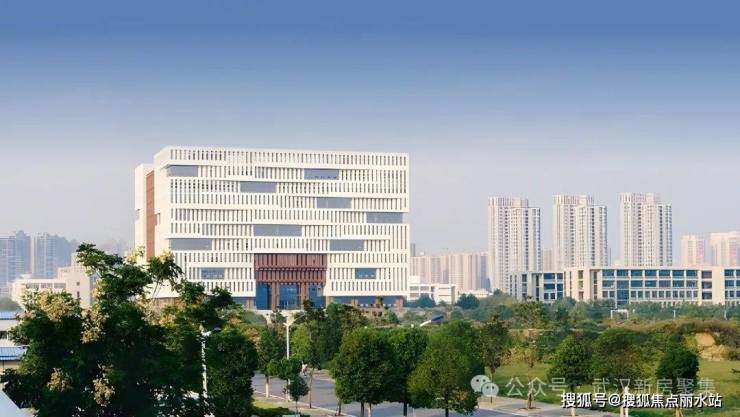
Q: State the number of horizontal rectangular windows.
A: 10